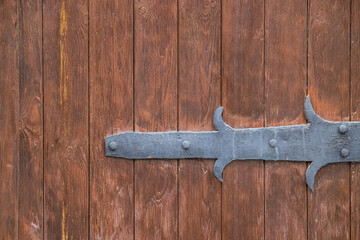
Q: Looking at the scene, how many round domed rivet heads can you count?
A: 5